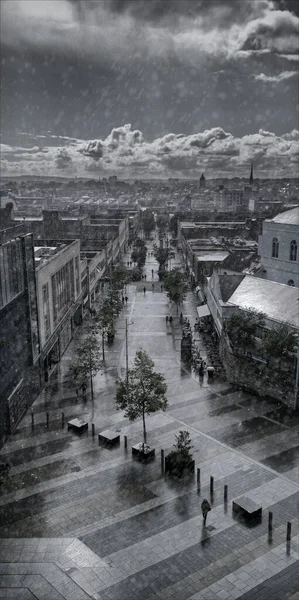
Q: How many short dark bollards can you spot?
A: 11